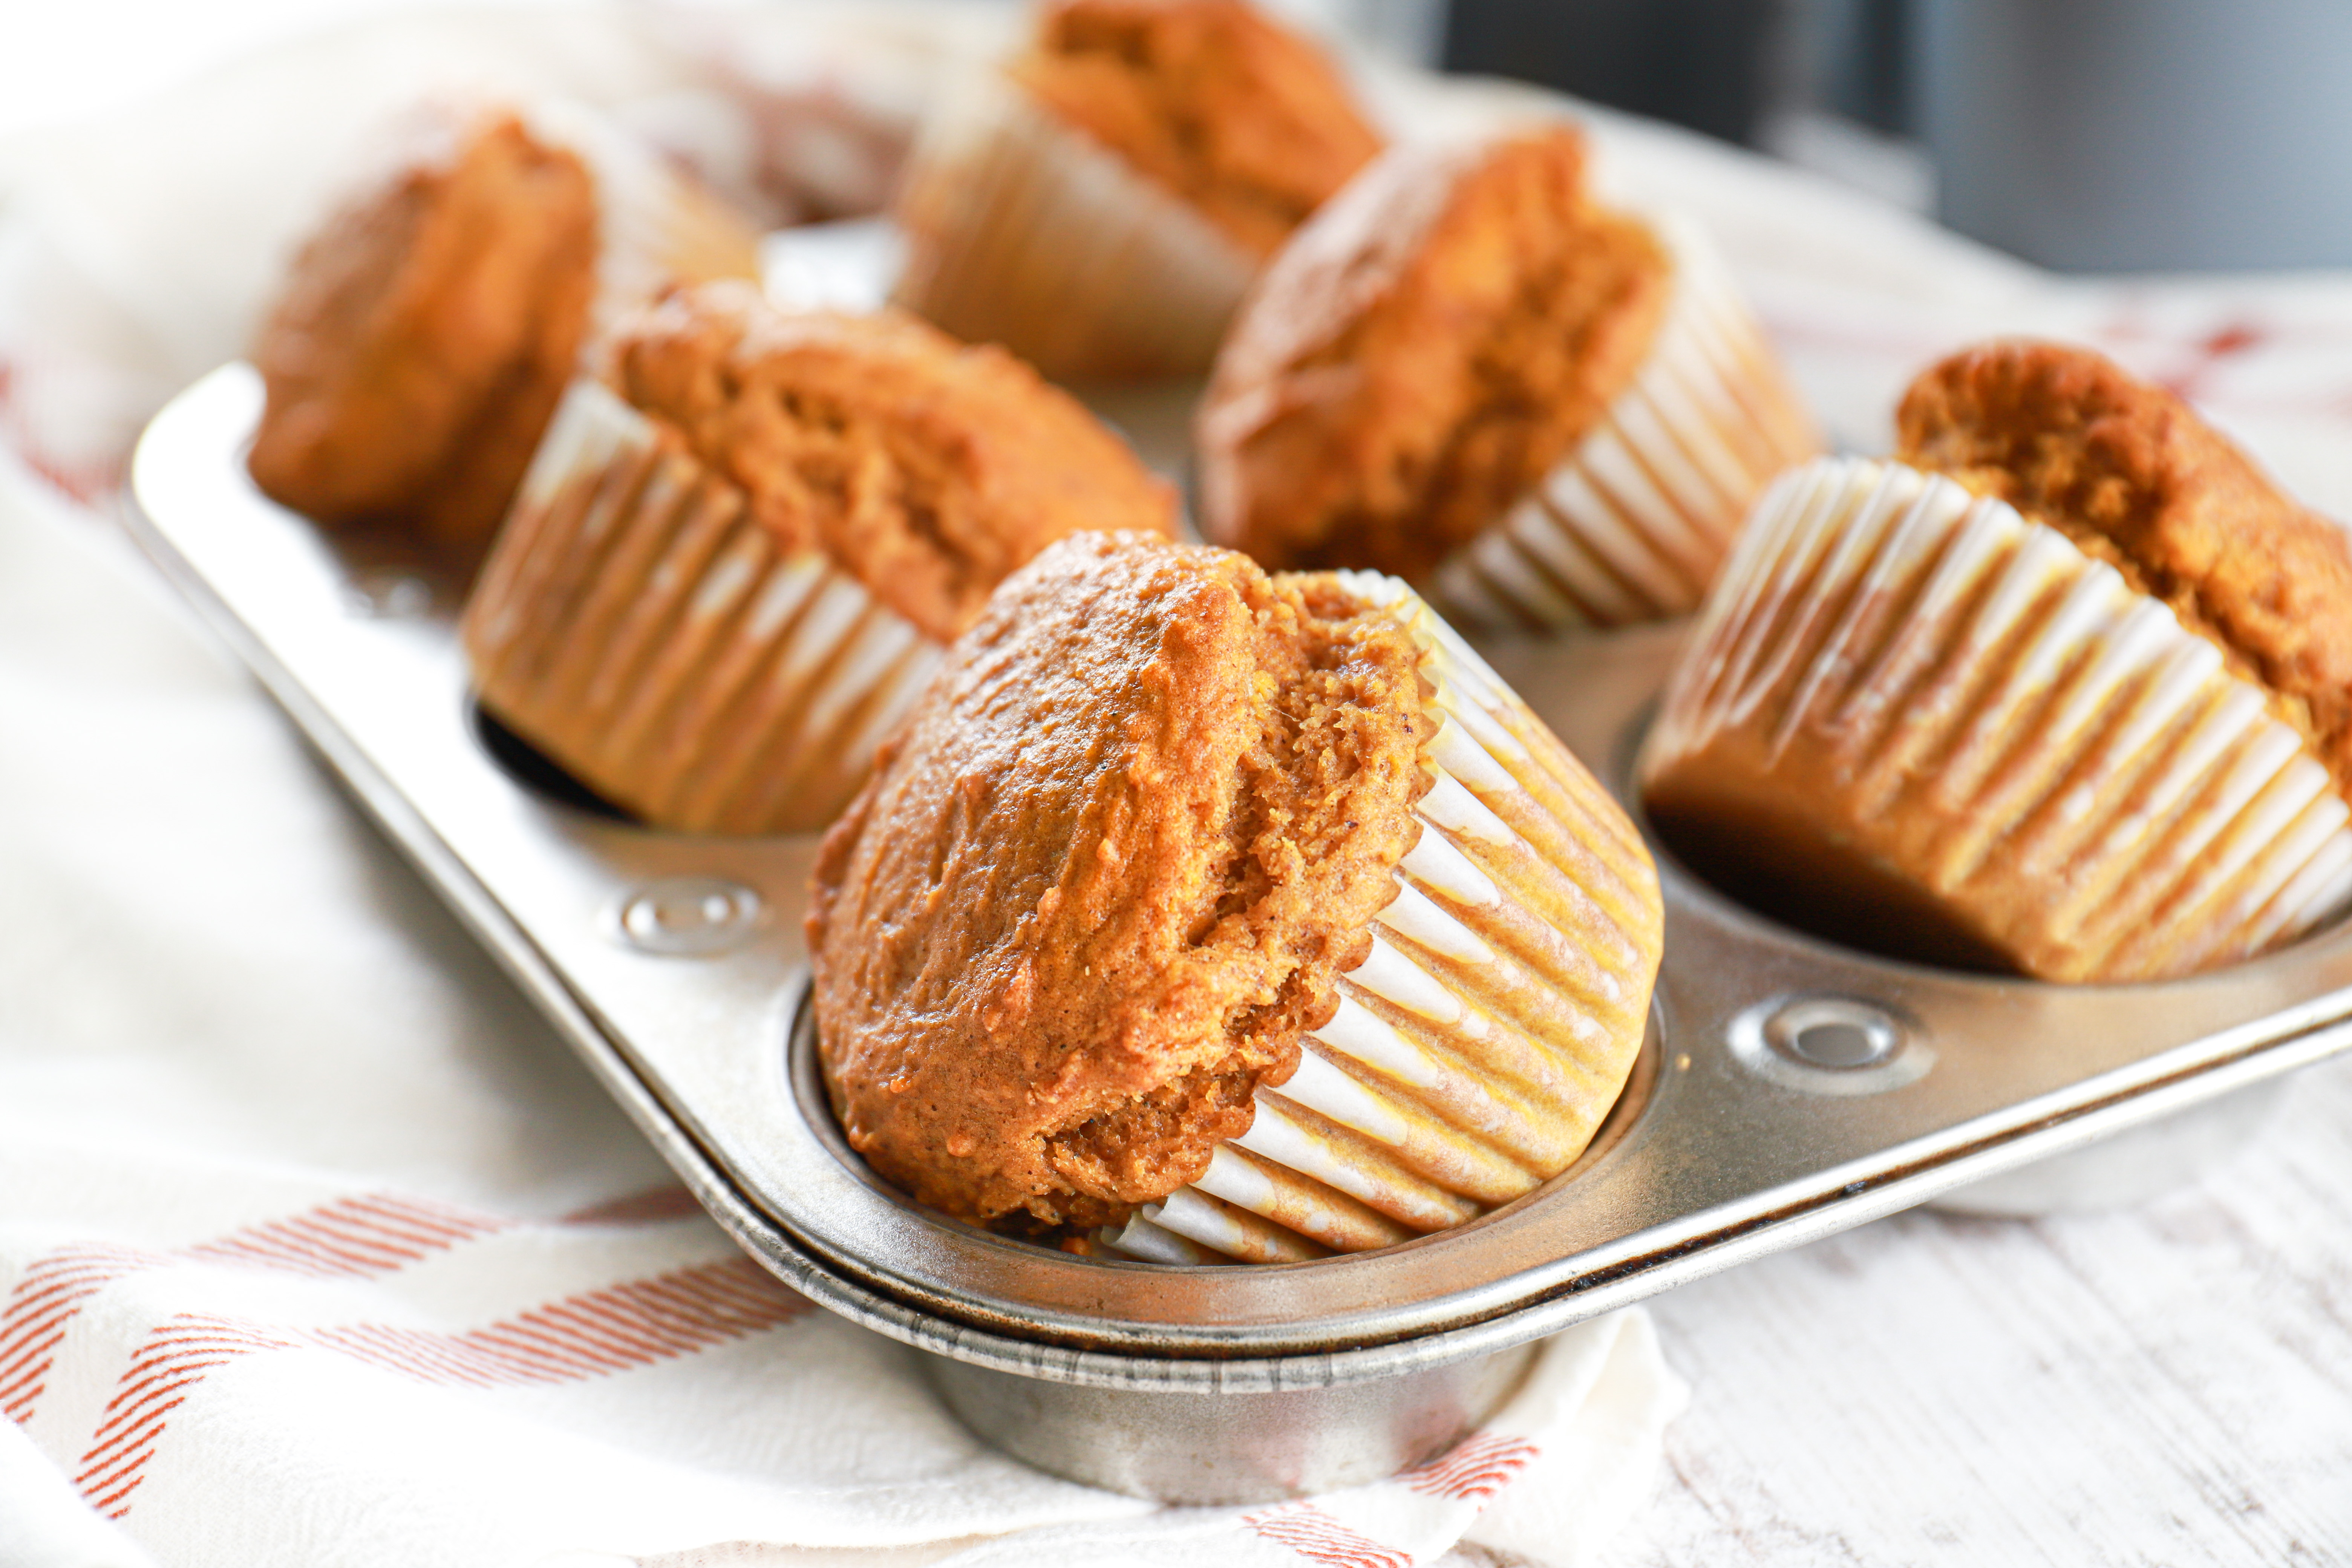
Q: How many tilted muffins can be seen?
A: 6